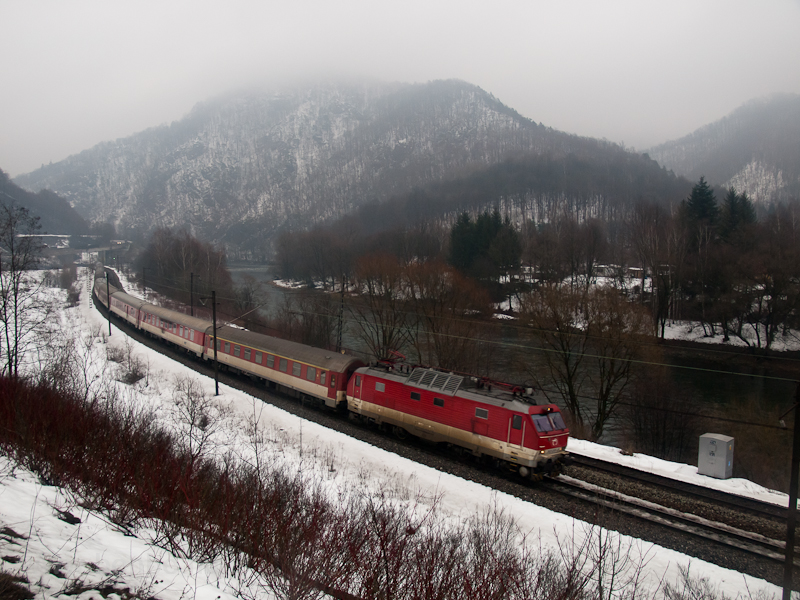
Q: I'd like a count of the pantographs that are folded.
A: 1